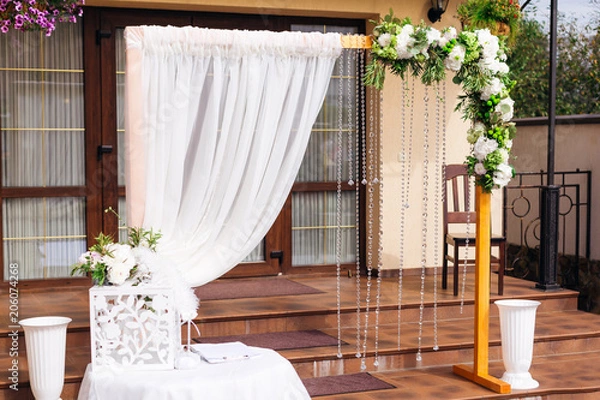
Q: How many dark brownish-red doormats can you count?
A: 3